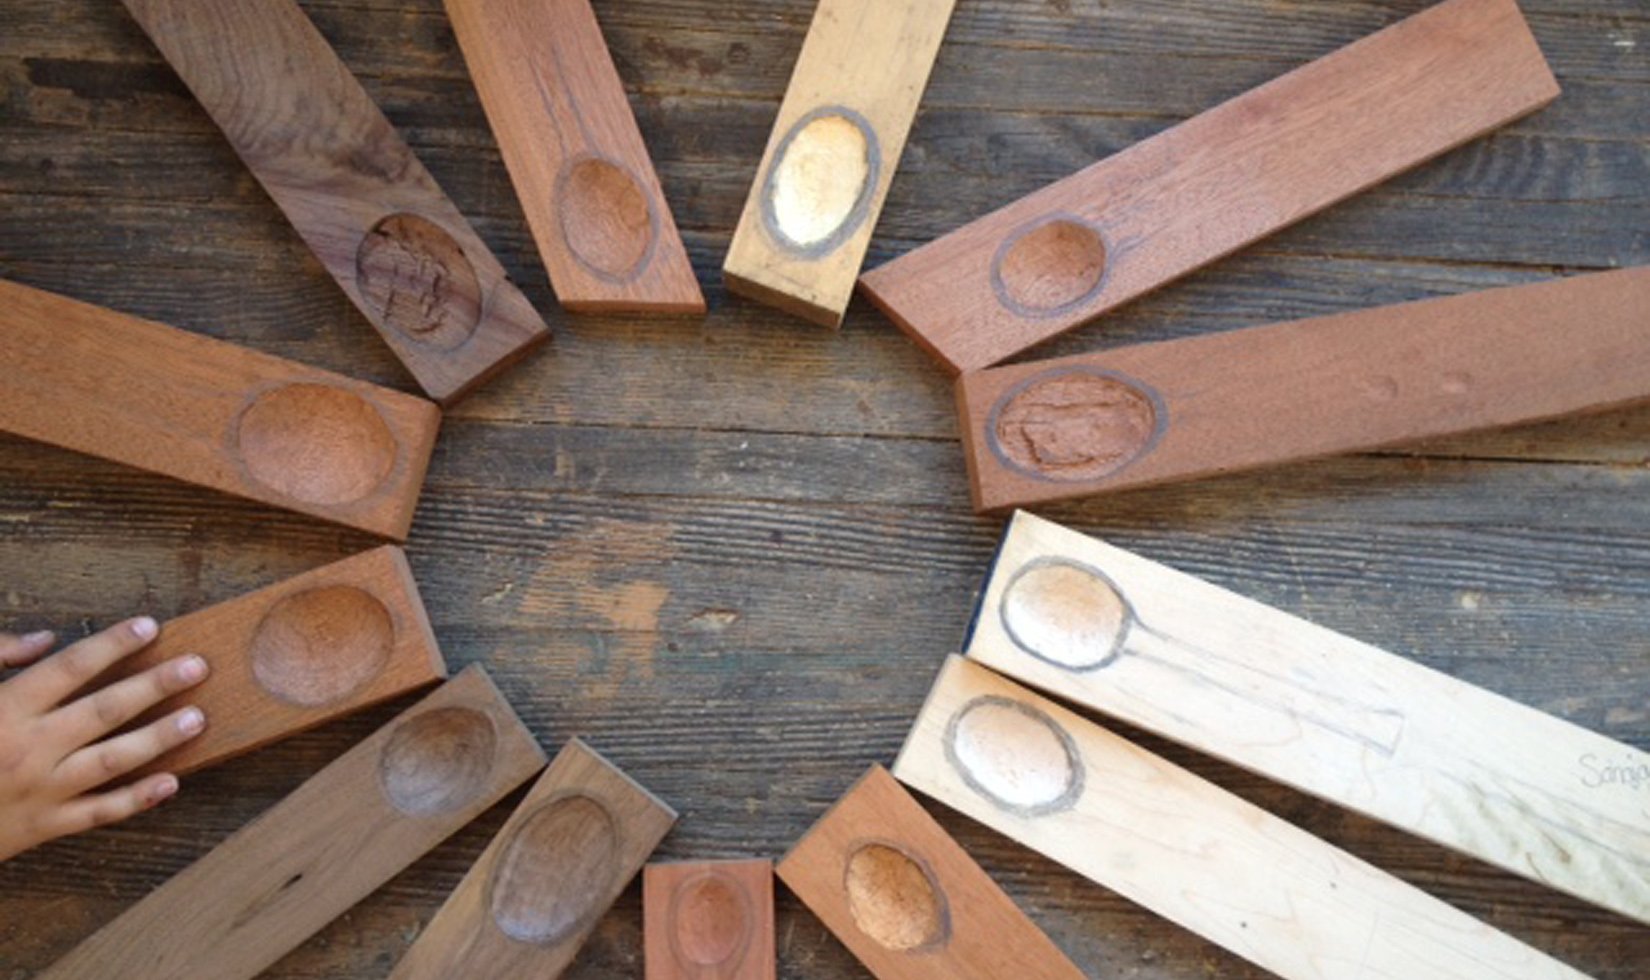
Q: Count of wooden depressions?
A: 13